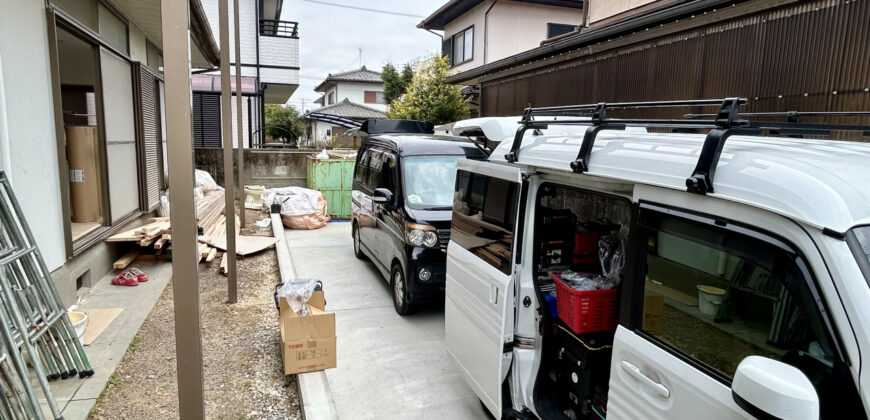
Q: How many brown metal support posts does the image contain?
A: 3